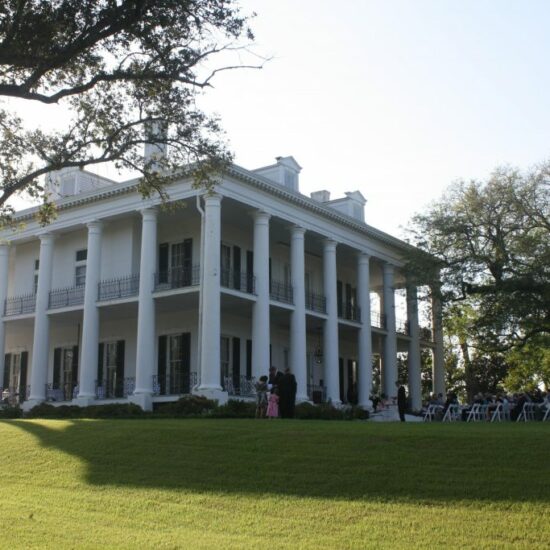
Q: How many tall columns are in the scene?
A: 12